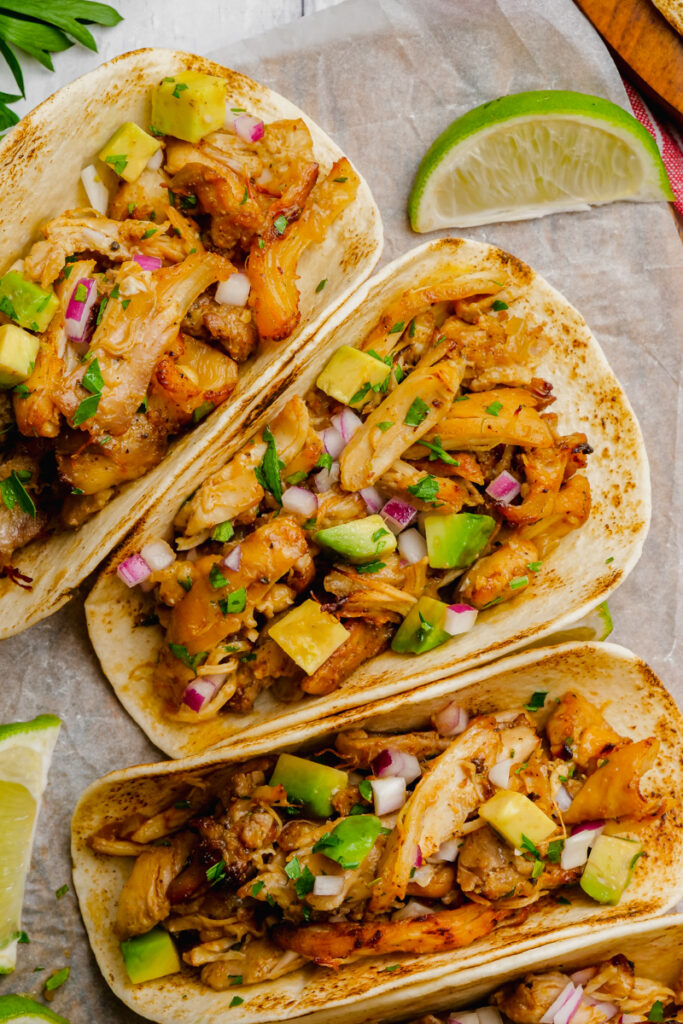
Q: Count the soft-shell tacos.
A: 4